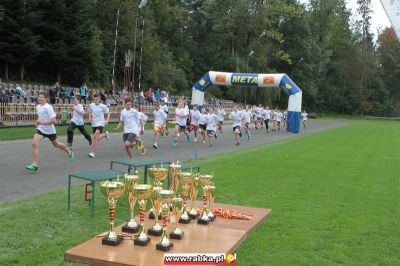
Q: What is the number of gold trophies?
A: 12